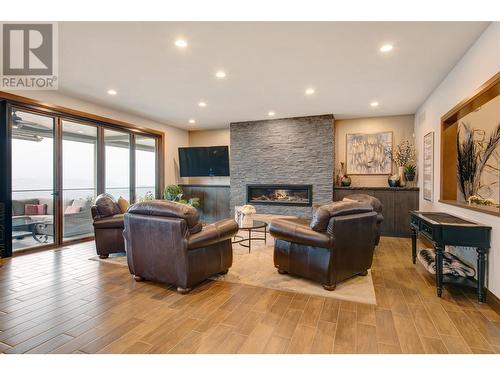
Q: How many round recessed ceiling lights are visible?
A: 9